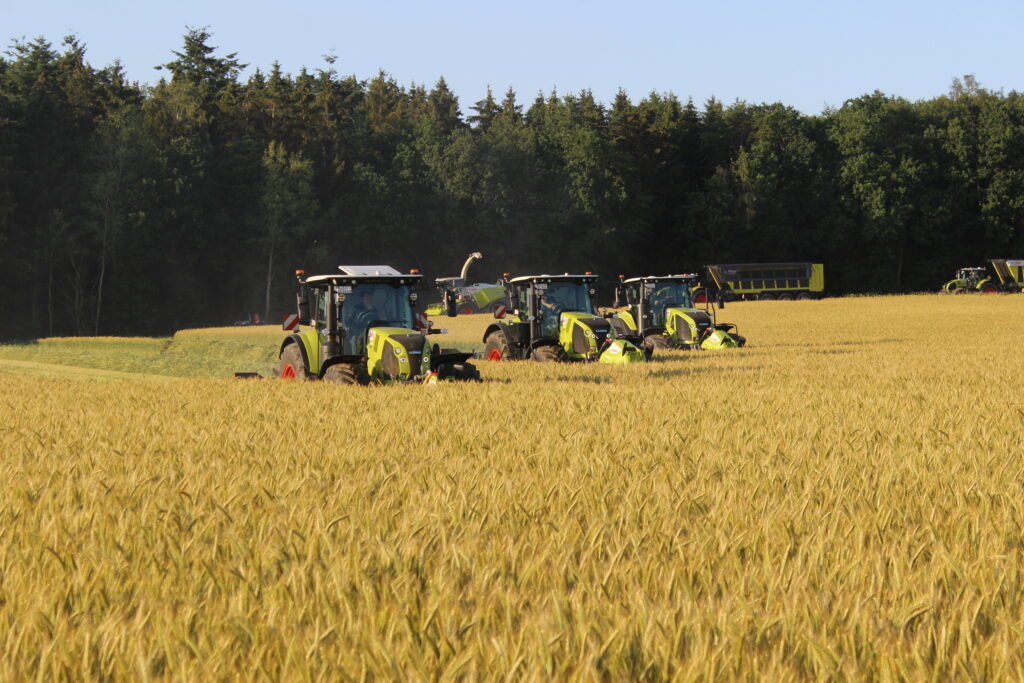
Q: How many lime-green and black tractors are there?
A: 4